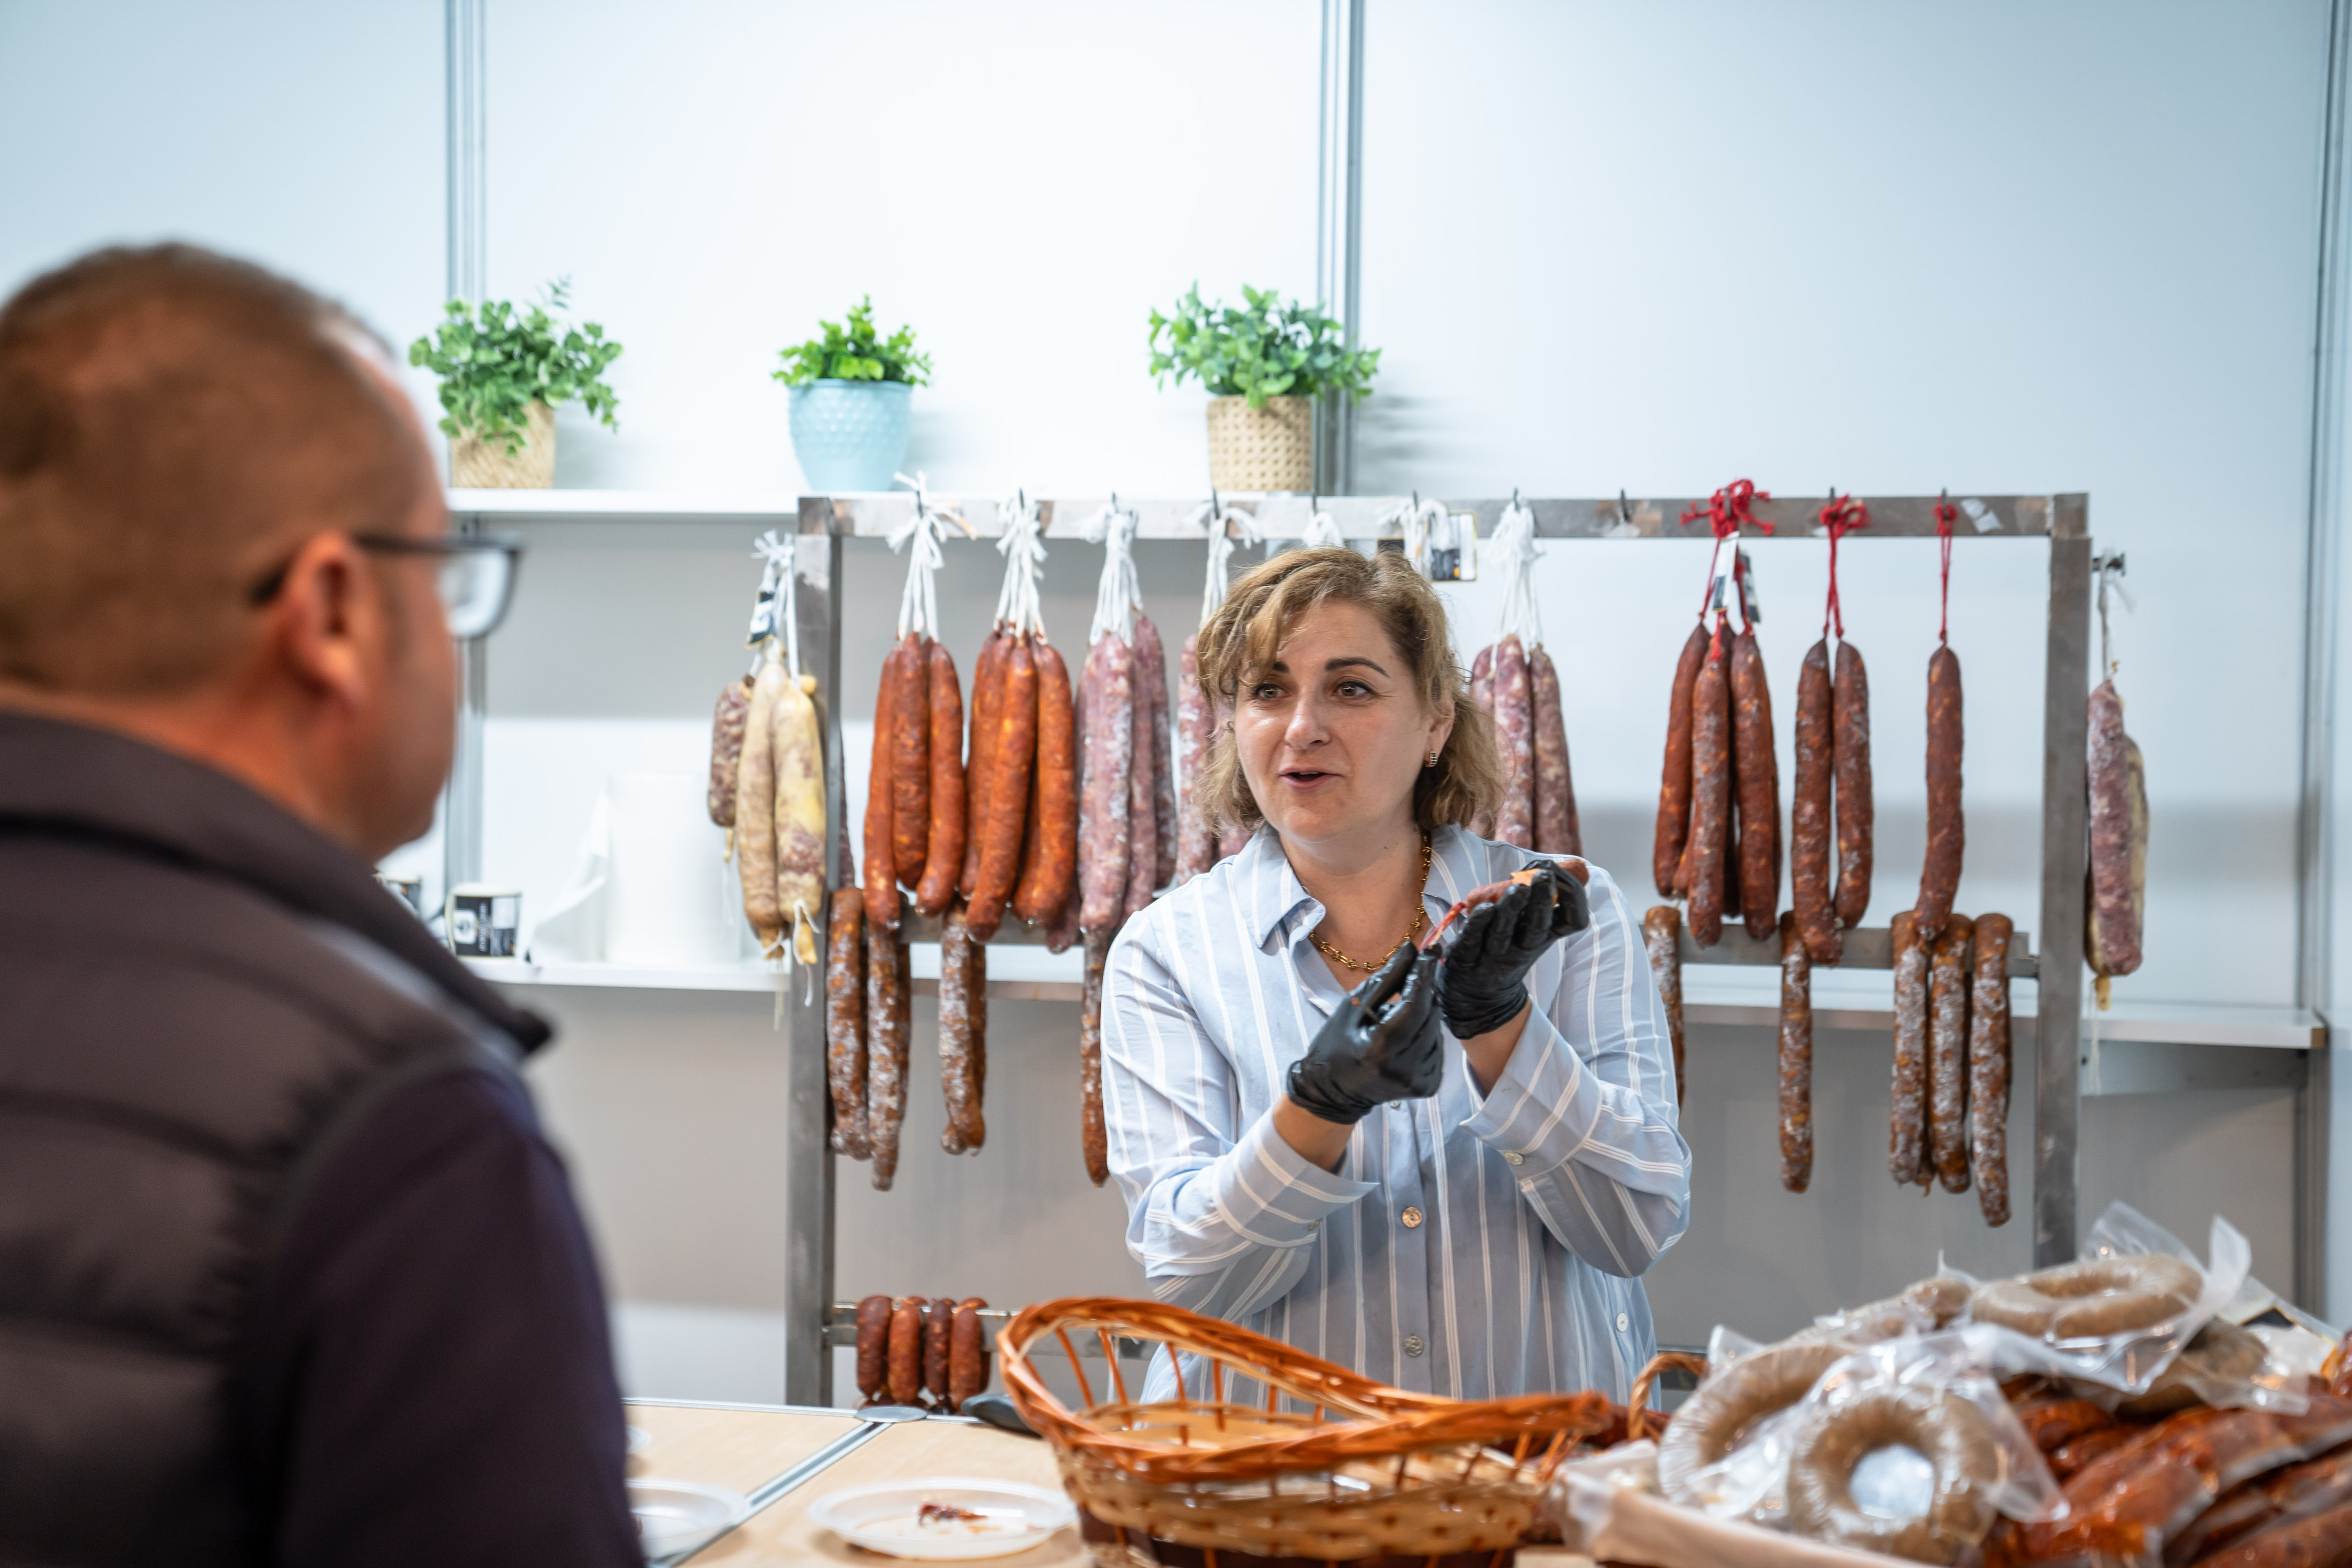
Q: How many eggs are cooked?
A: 0